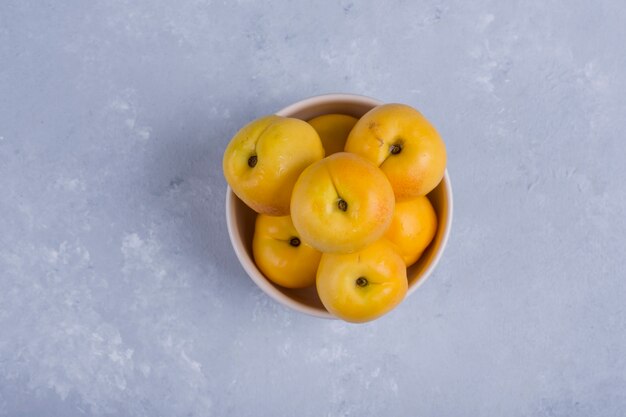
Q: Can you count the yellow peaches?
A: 7